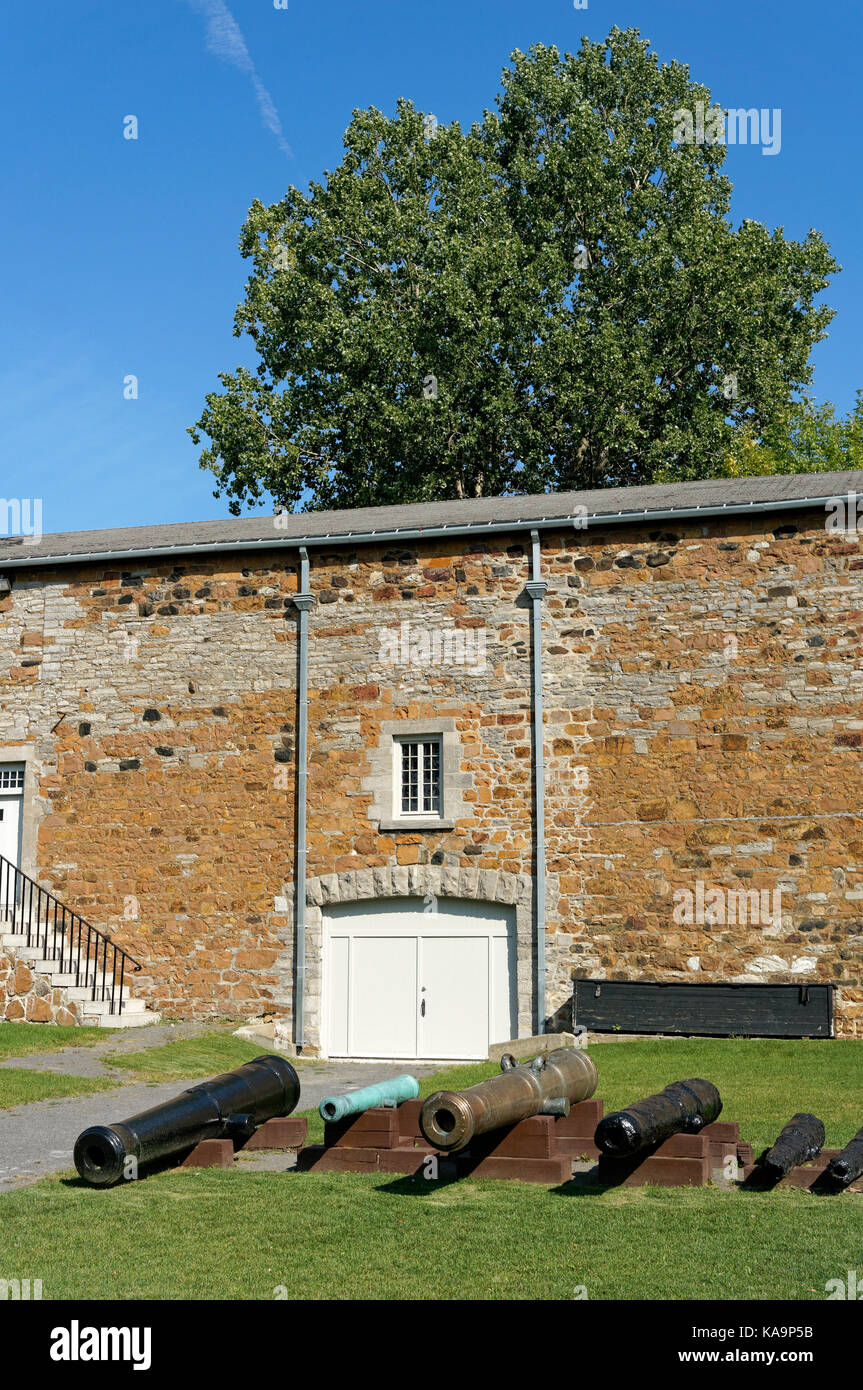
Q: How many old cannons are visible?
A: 6